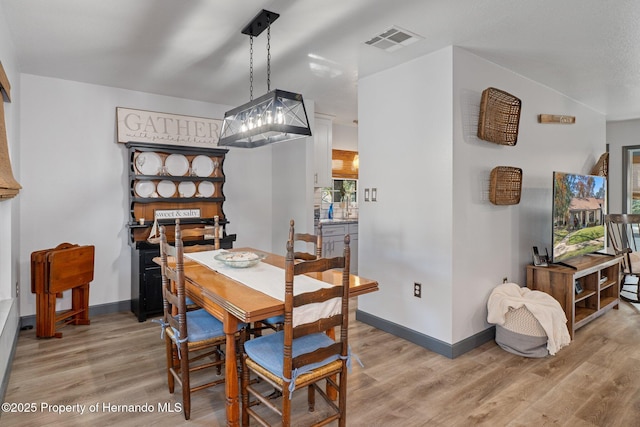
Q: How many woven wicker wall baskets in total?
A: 3